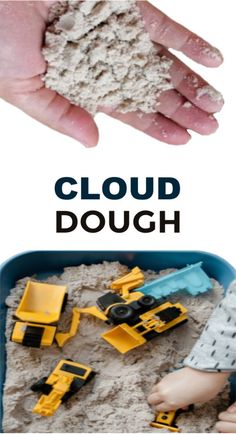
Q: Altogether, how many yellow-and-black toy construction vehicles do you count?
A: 5